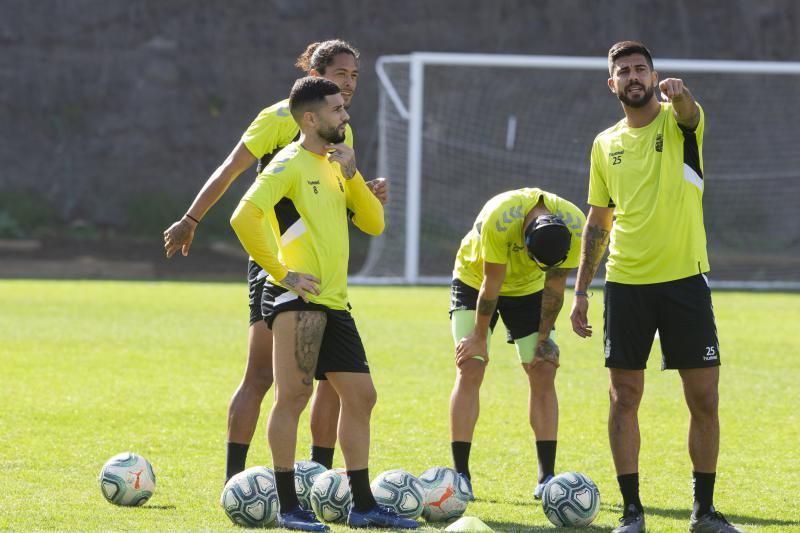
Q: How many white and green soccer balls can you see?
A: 7